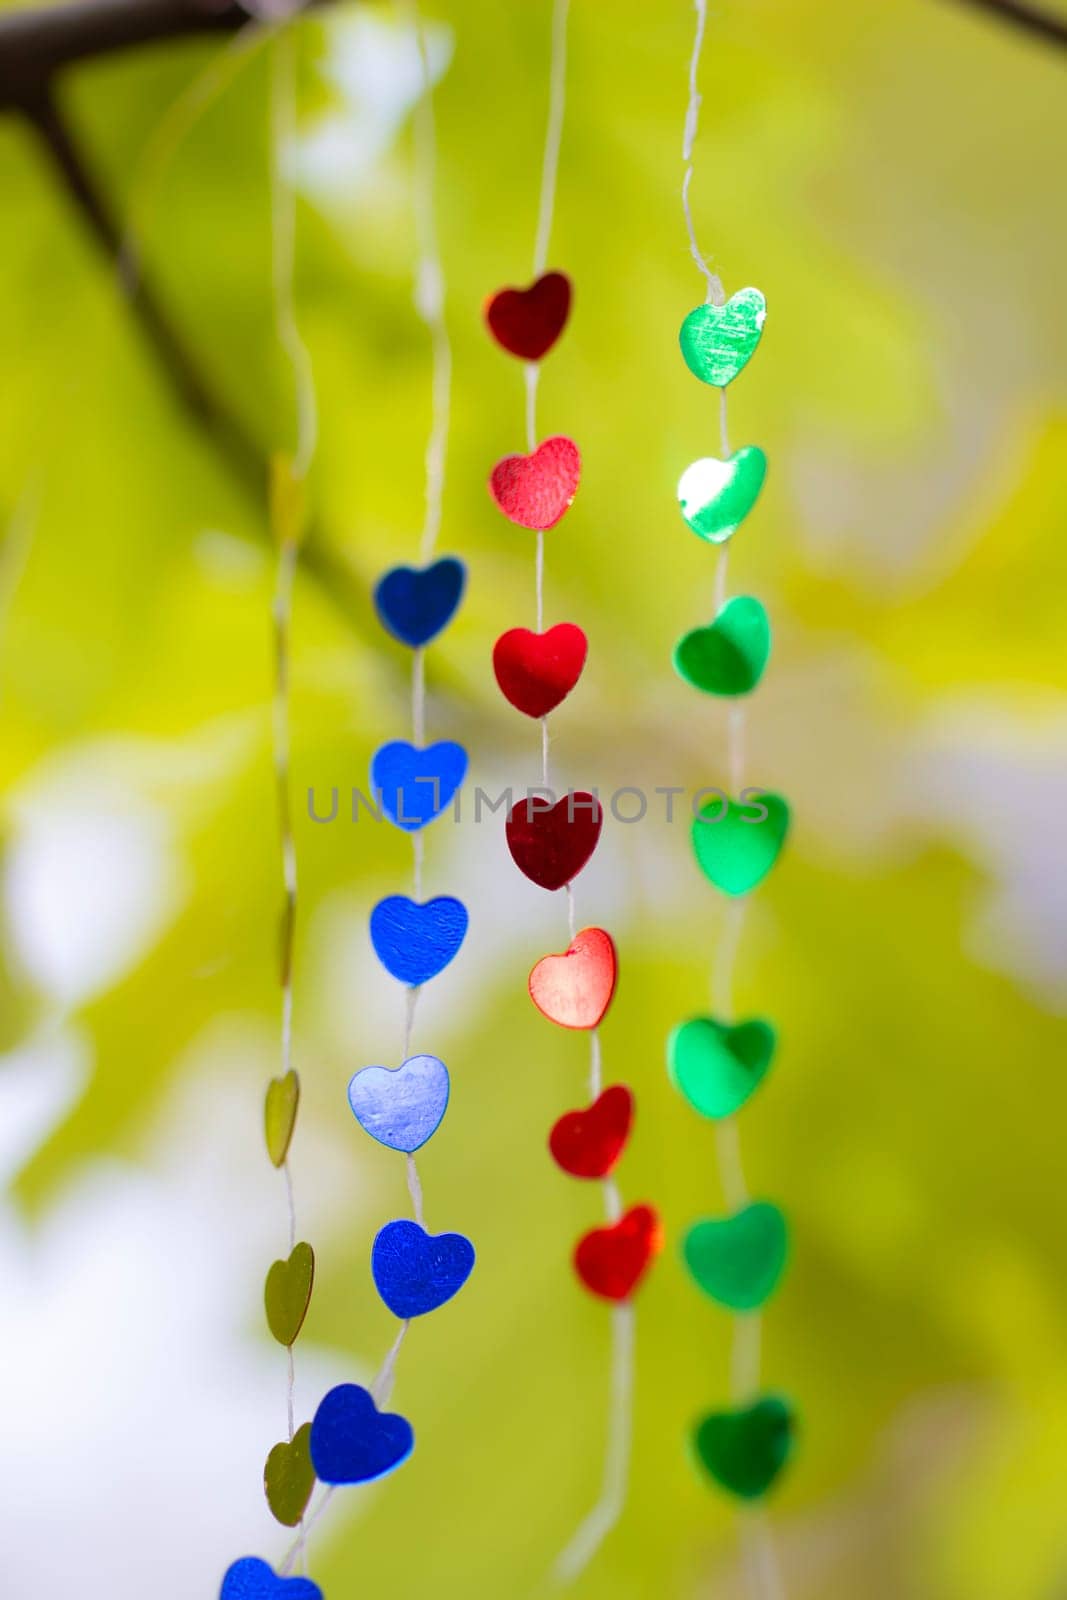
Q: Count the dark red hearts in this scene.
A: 2